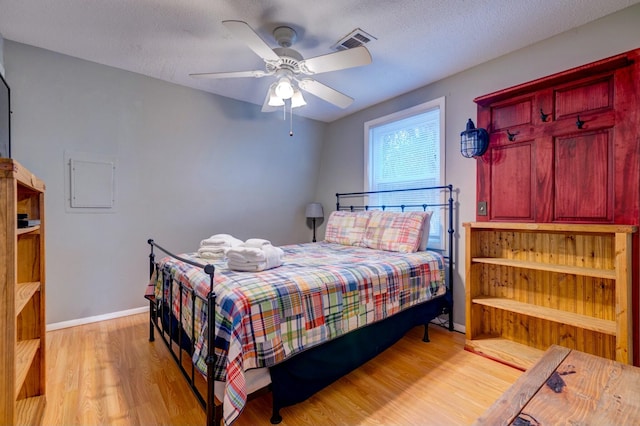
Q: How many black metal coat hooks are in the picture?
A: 3